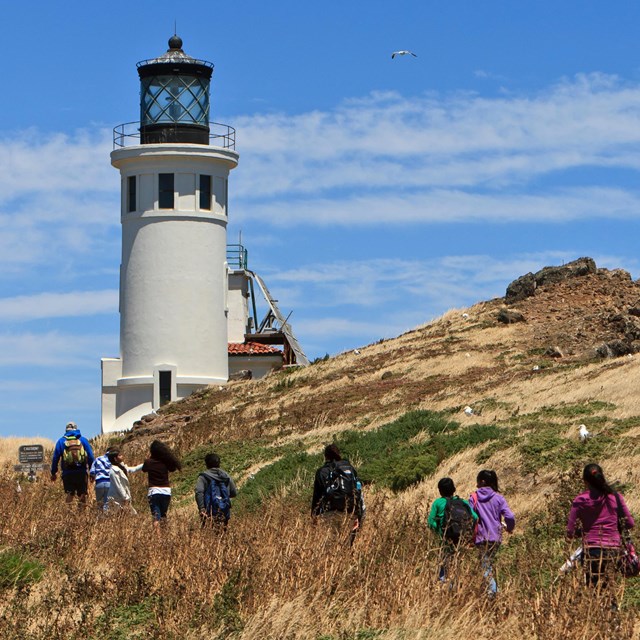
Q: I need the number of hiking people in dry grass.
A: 9